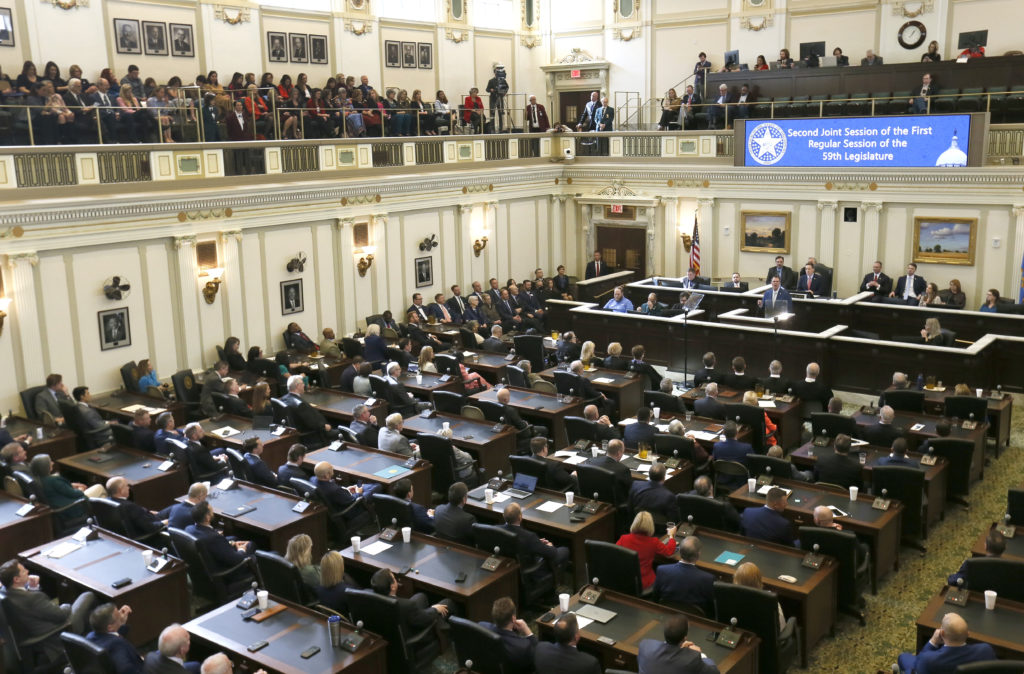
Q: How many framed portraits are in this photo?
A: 13